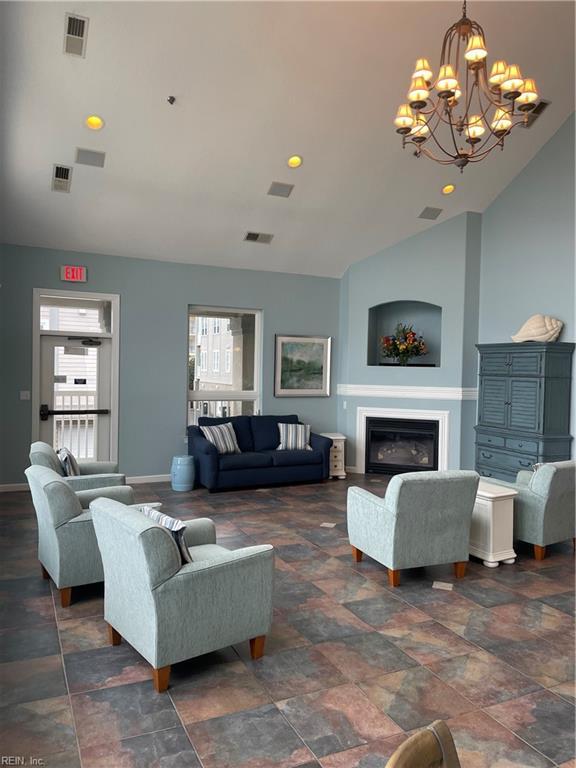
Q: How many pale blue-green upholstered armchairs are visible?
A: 5